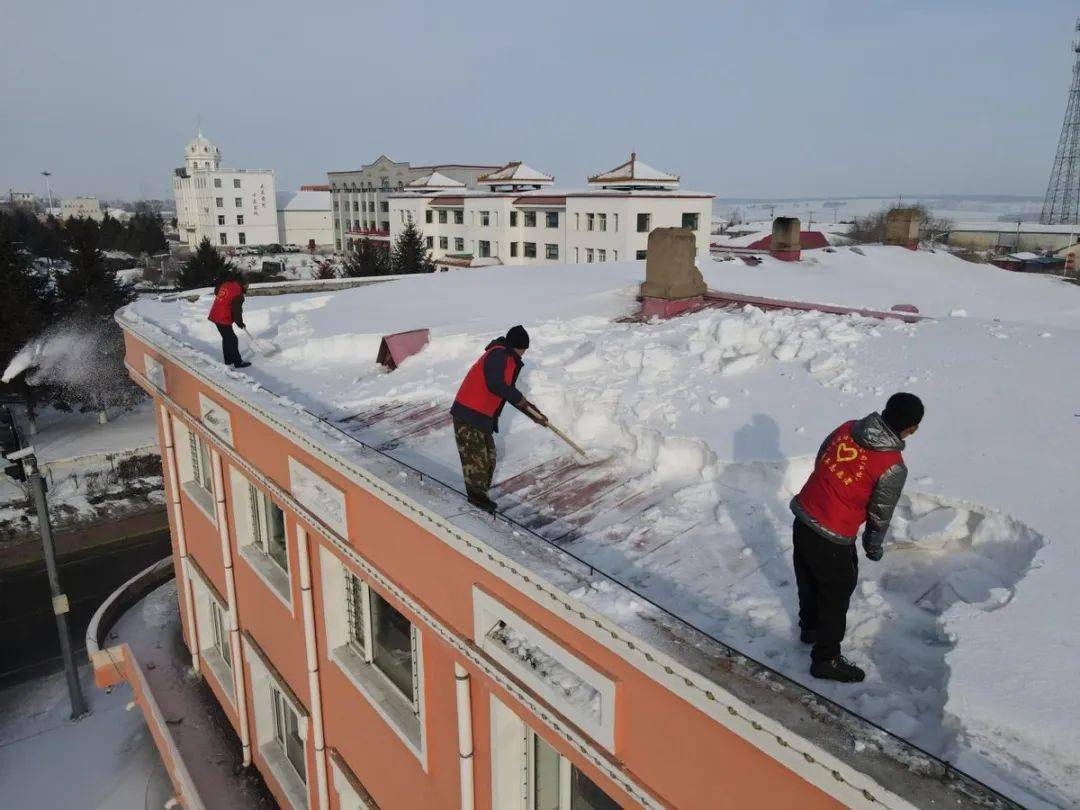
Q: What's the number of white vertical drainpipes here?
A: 4